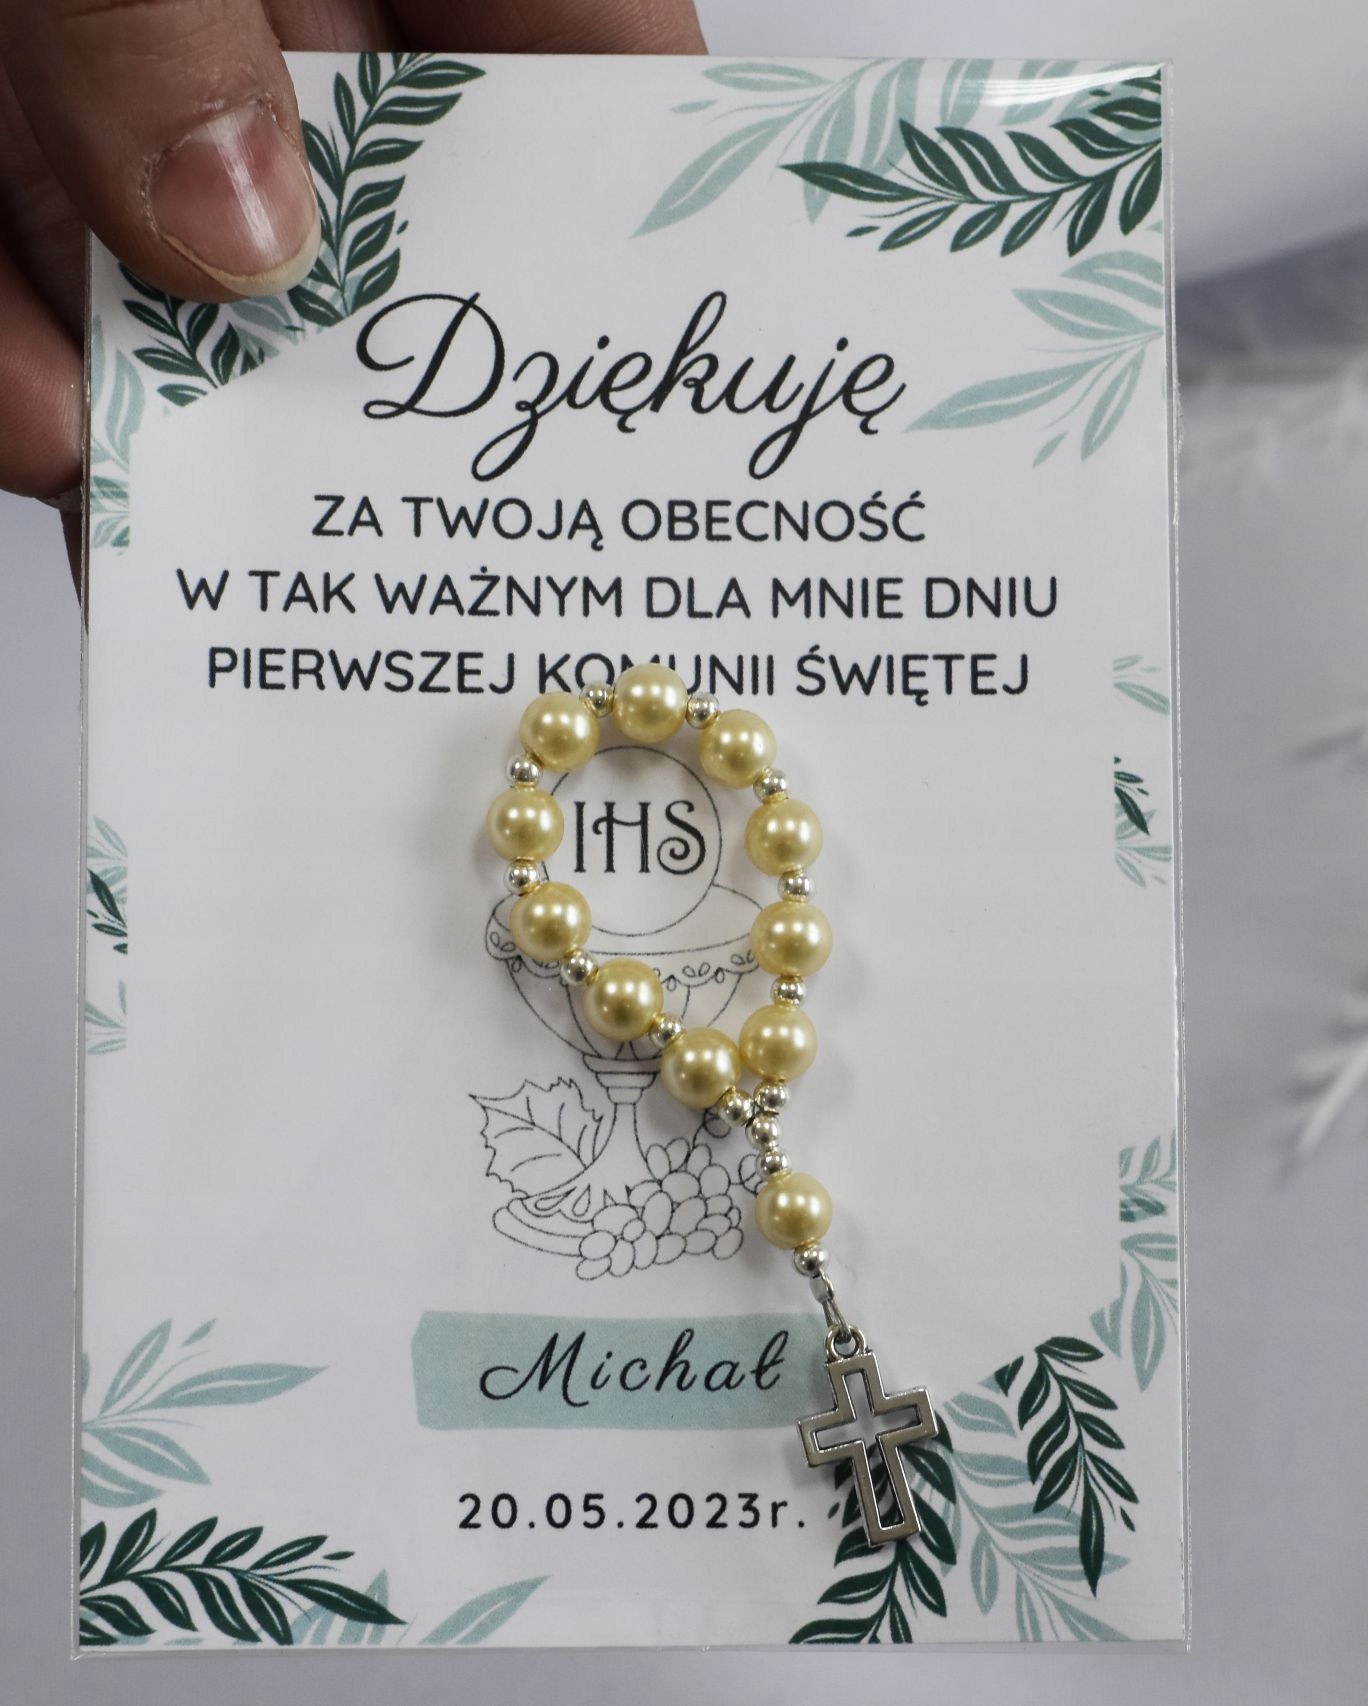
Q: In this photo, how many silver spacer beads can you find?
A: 14